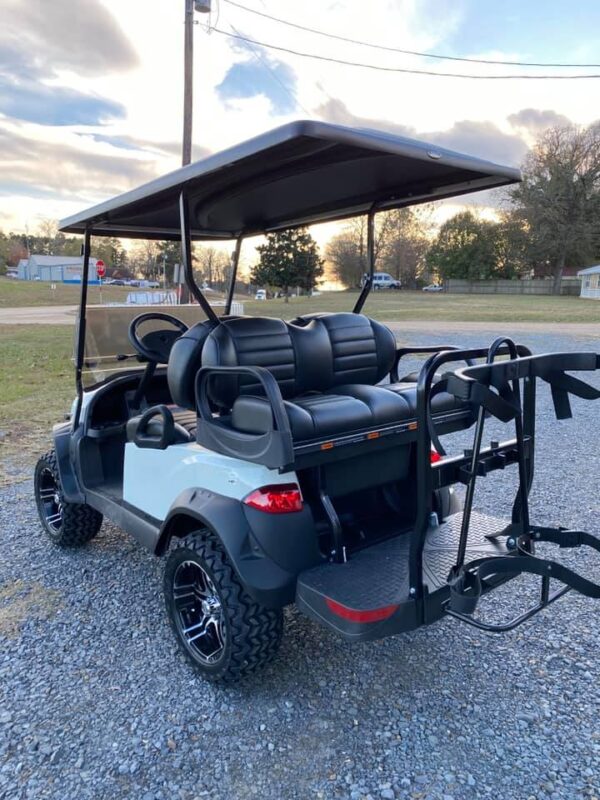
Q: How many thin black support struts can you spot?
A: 4